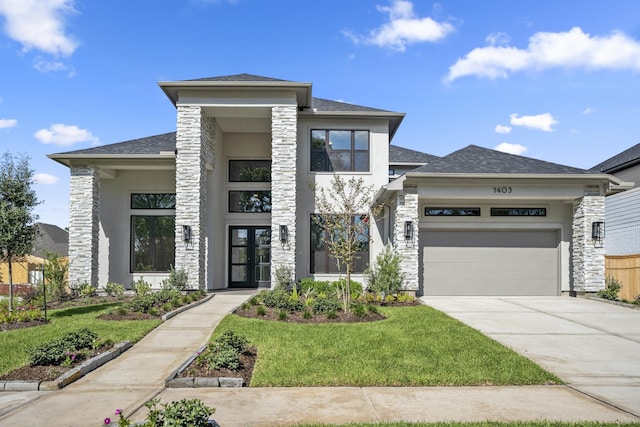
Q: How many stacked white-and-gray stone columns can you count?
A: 5